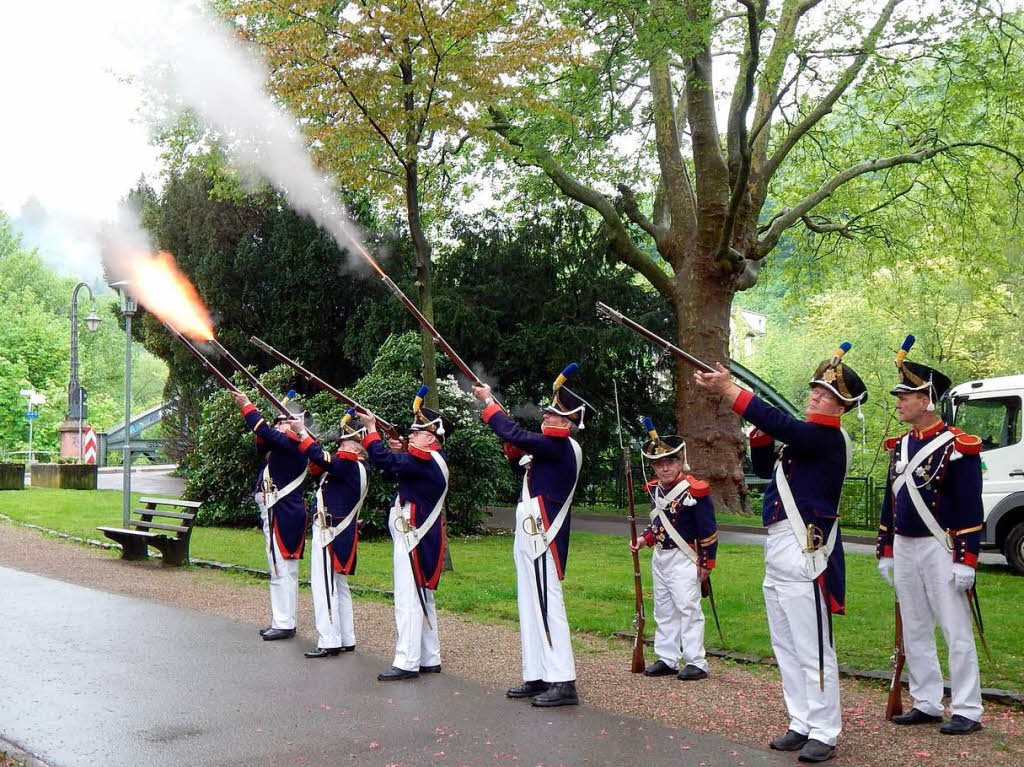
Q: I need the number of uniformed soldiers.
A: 7